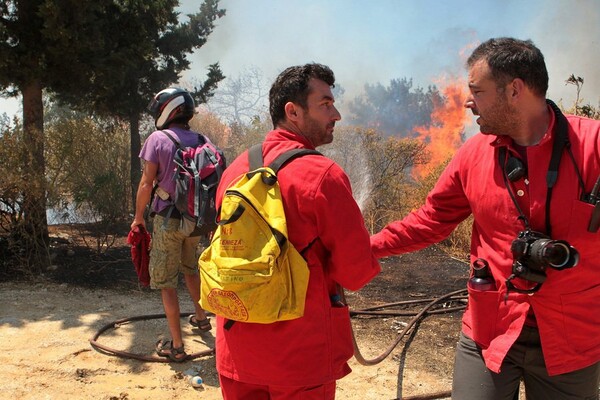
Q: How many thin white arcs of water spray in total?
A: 1